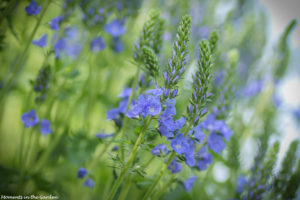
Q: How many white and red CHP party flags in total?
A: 0